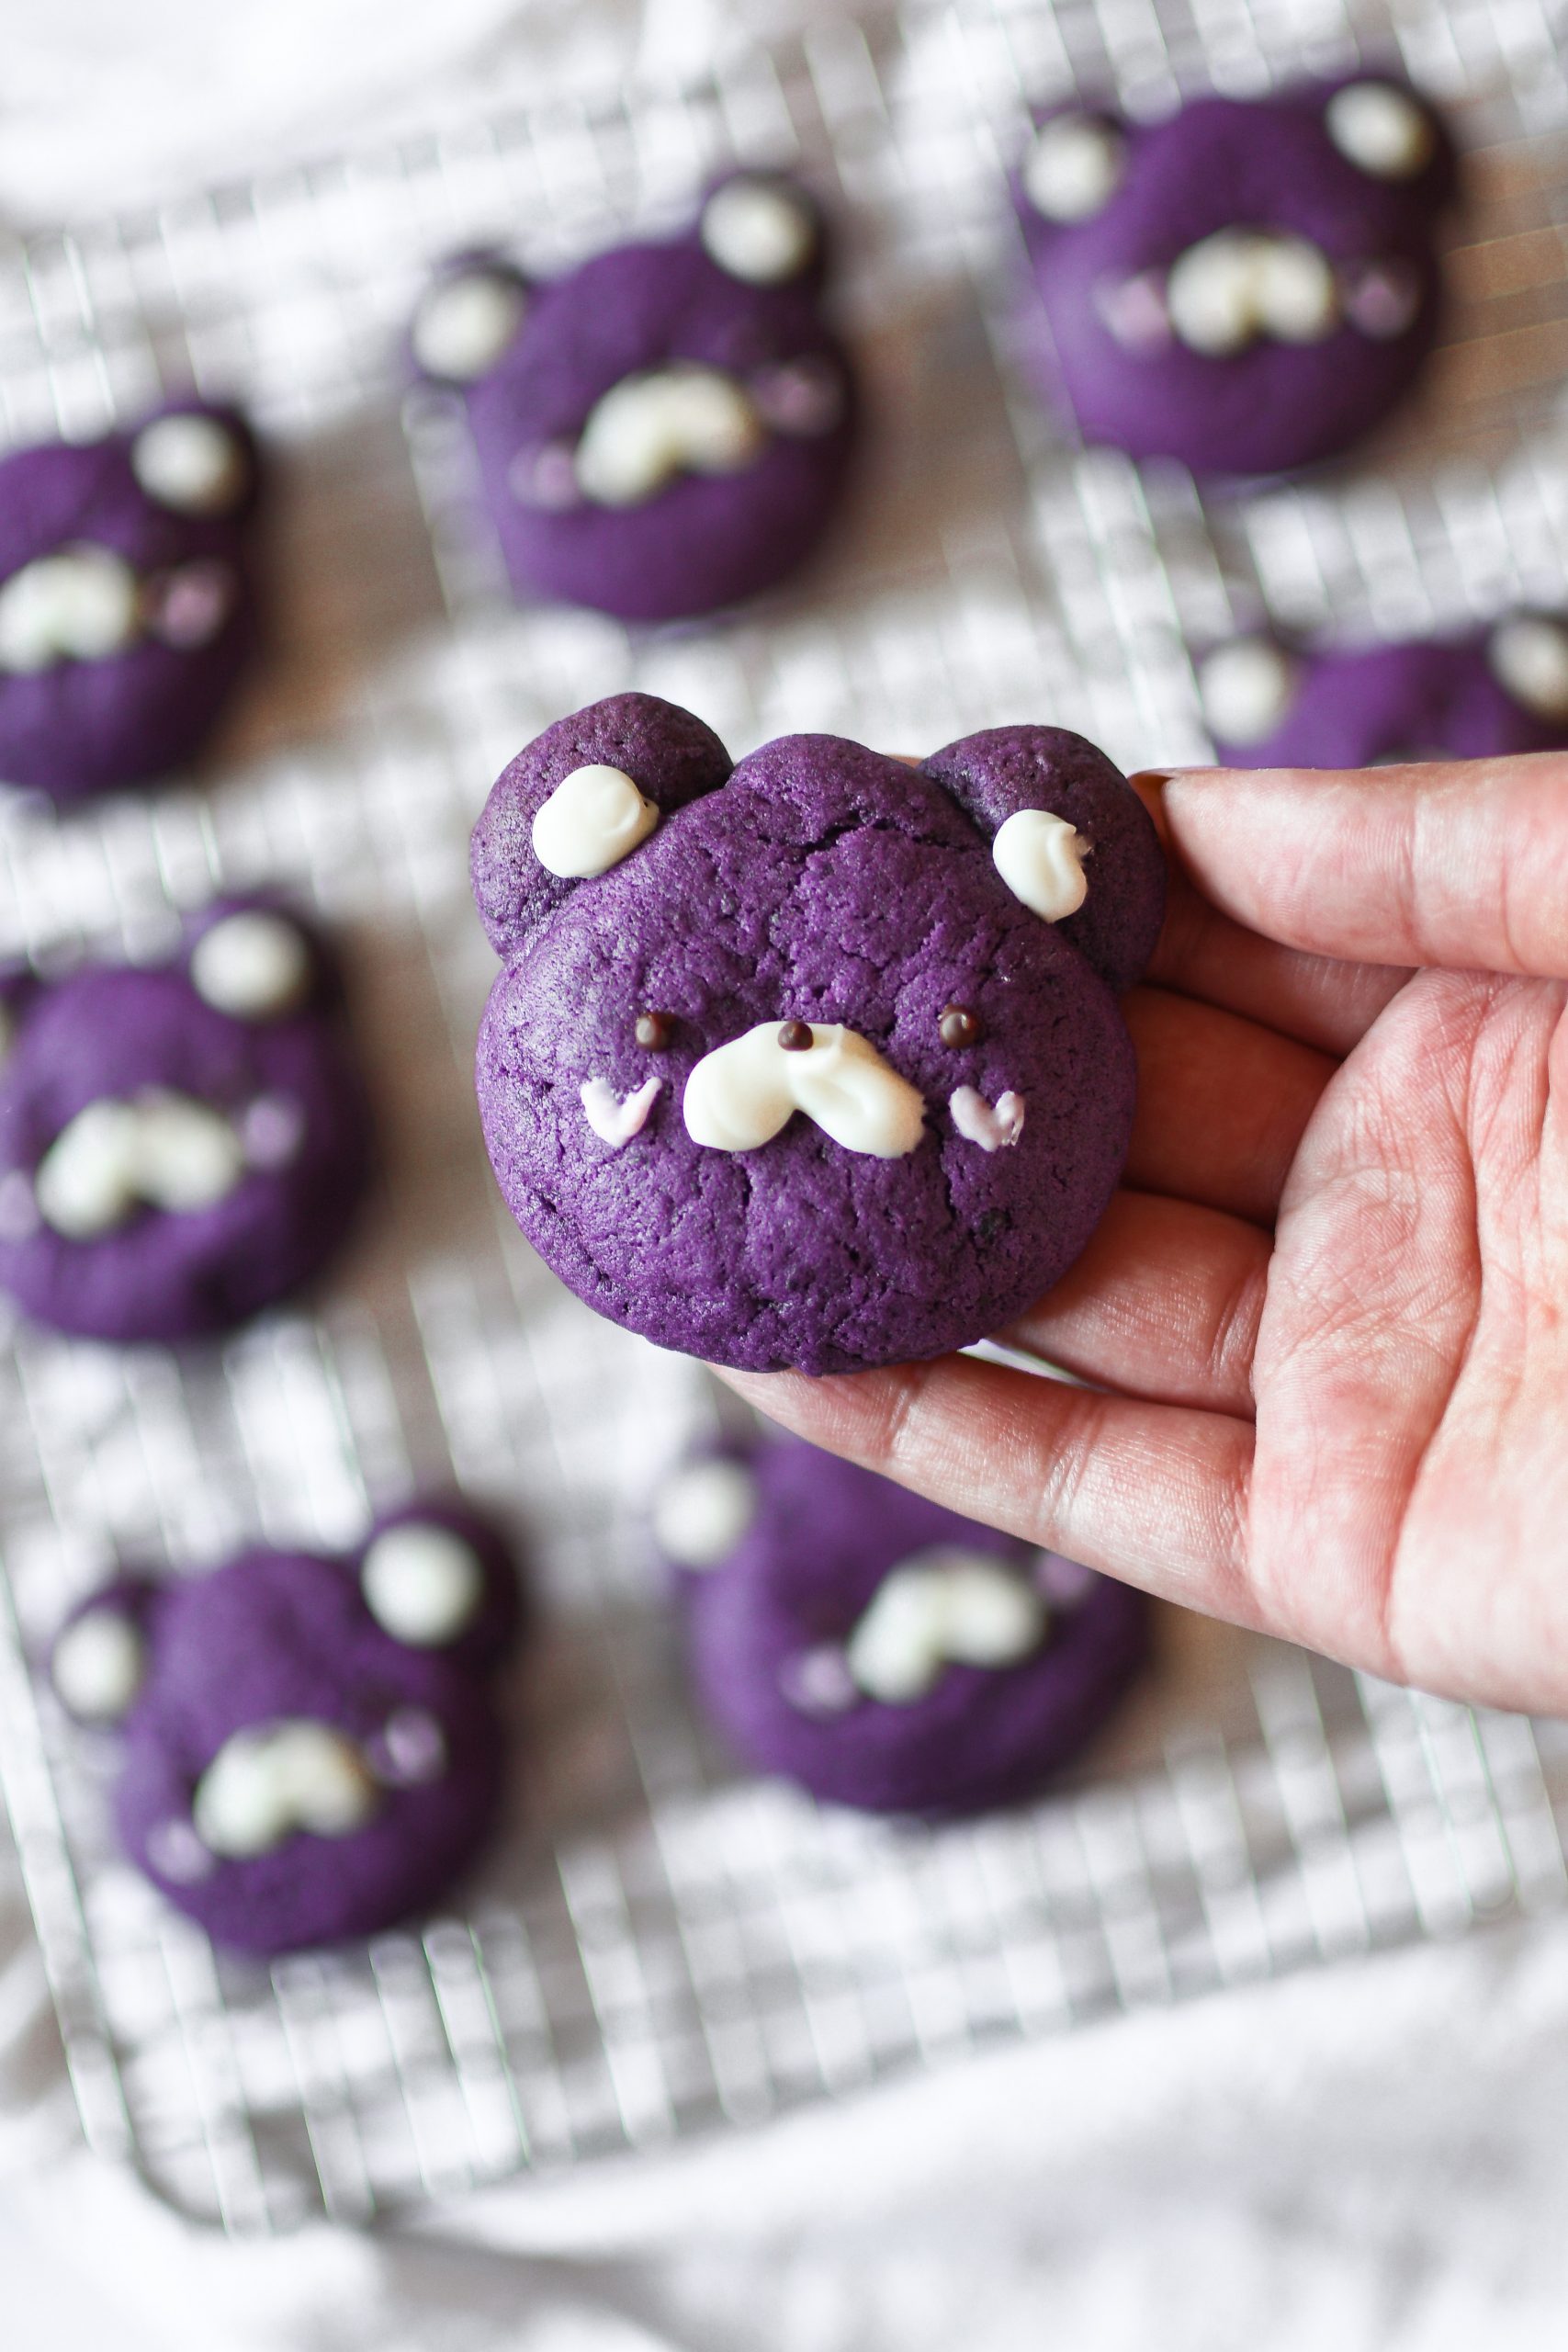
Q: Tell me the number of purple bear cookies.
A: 8